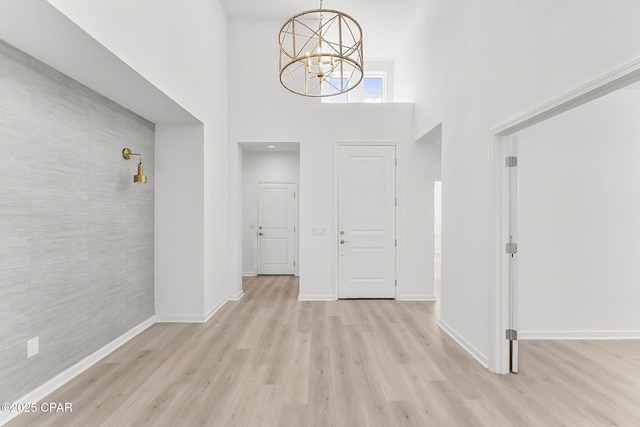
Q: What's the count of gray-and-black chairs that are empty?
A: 0